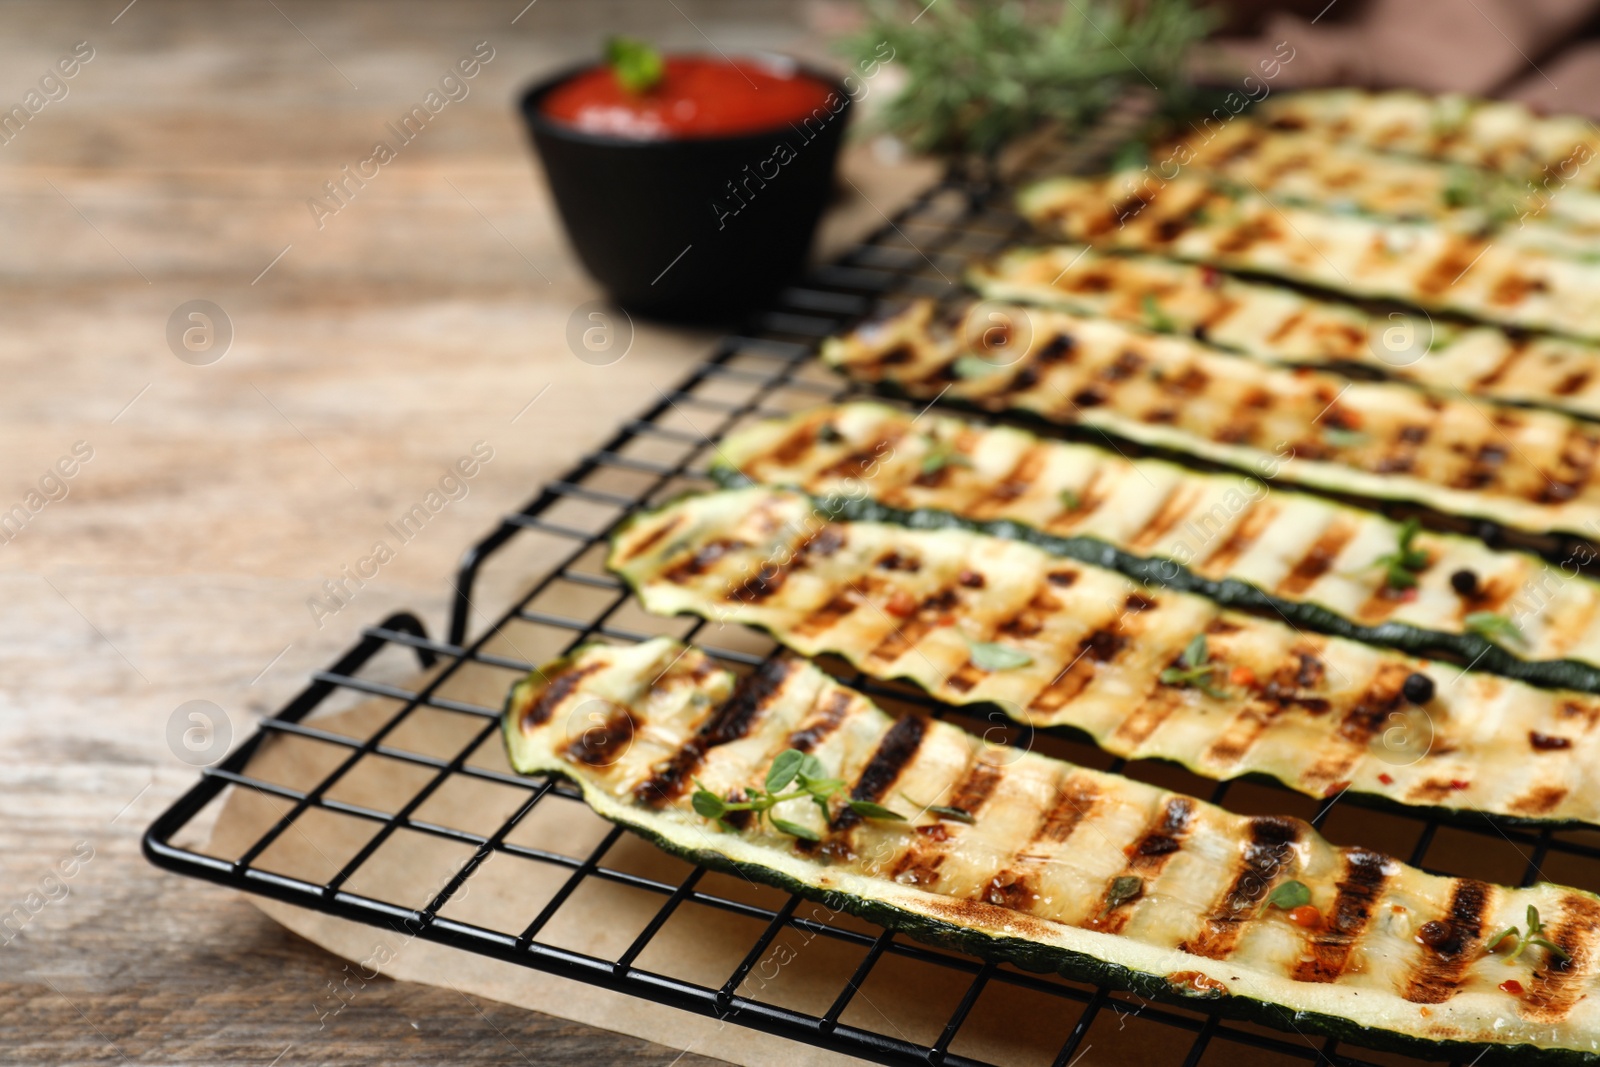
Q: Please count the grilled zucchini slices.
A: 8